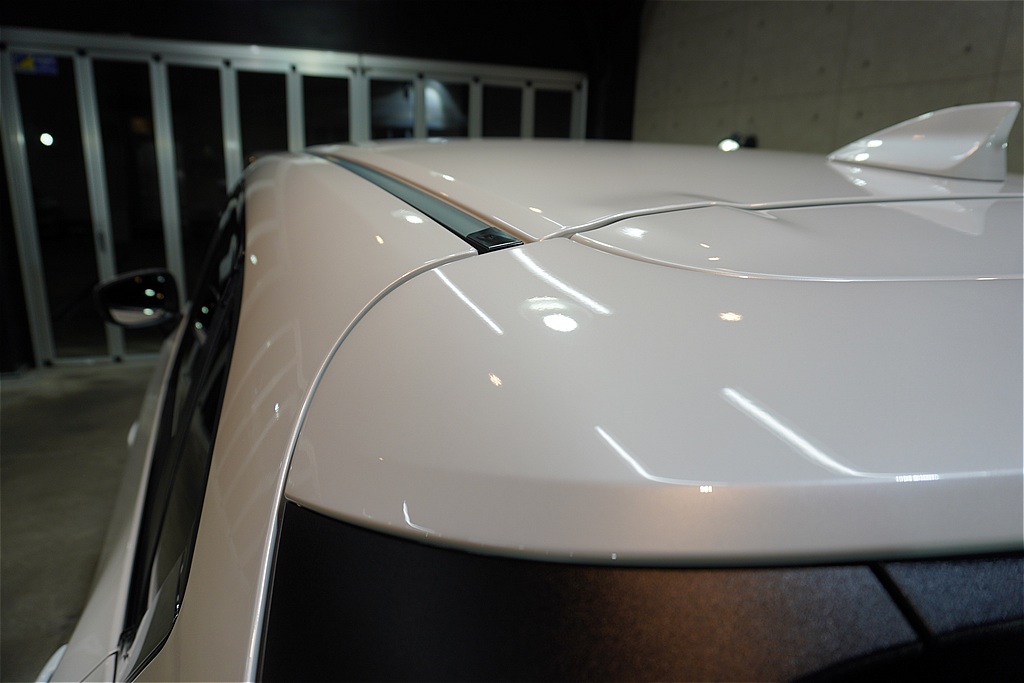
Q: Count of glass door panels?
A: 9